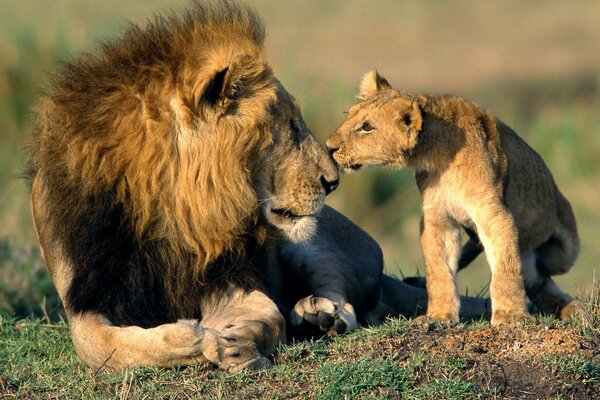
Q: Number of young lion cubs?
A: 1